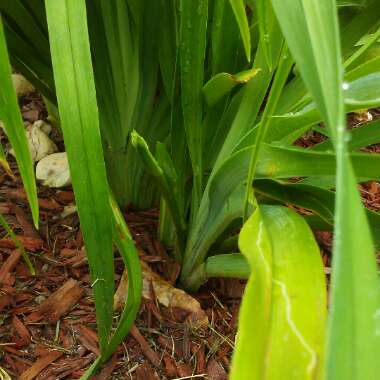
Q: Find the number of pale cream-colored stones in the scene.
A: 3